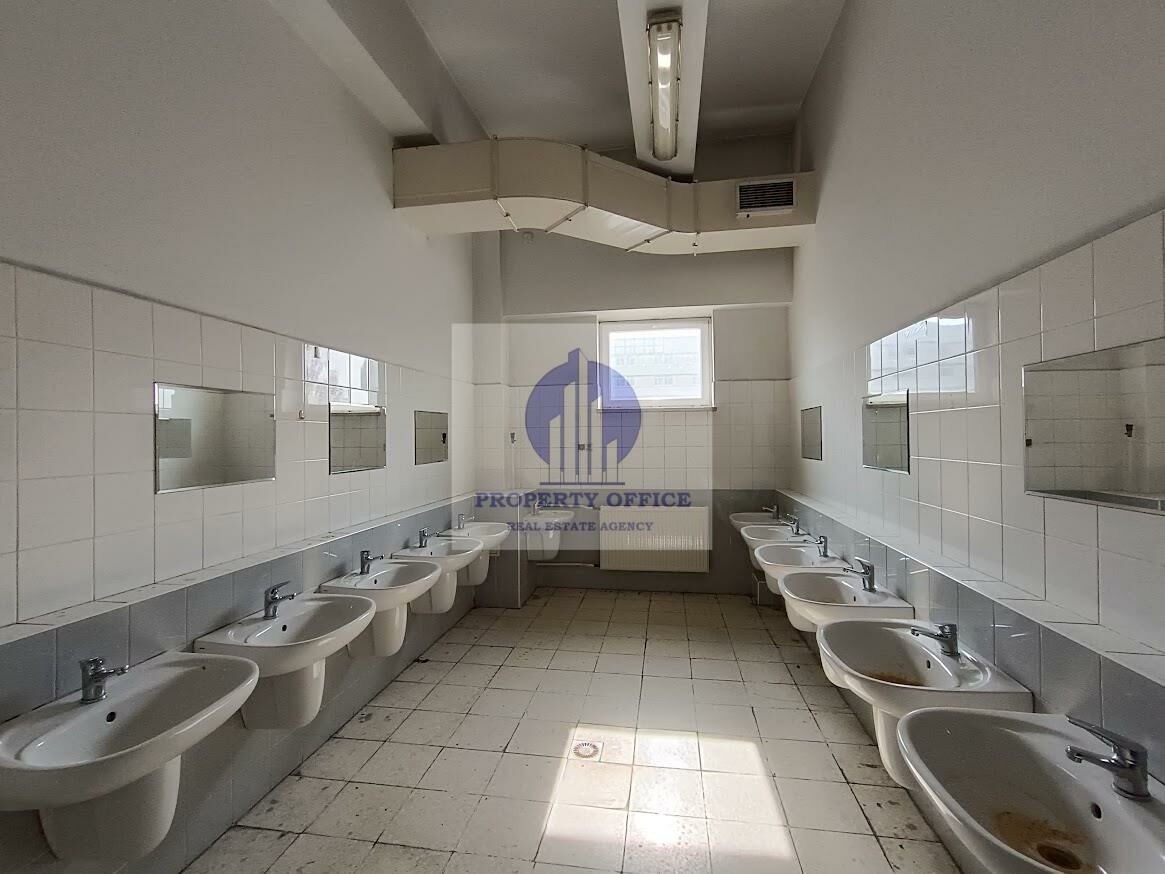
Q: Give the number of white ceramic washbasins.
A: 12